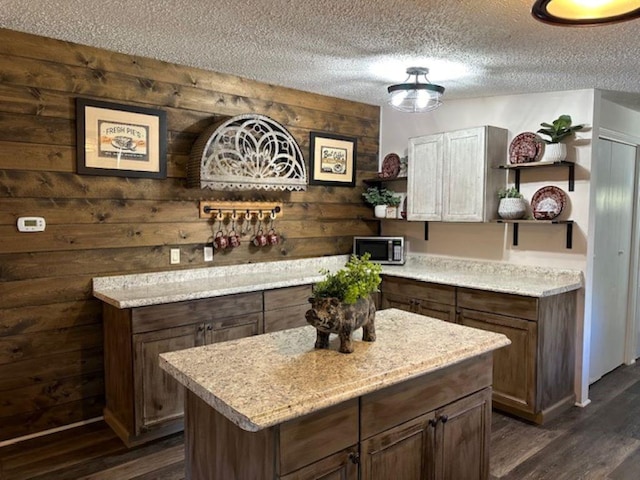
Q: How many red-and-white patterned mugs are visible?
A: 4